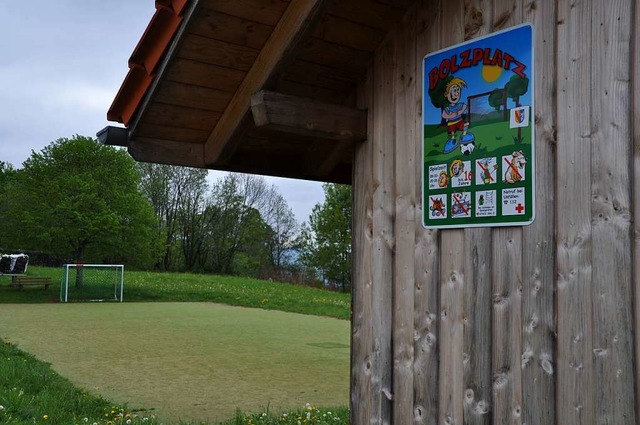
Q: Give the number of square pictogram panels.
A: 8